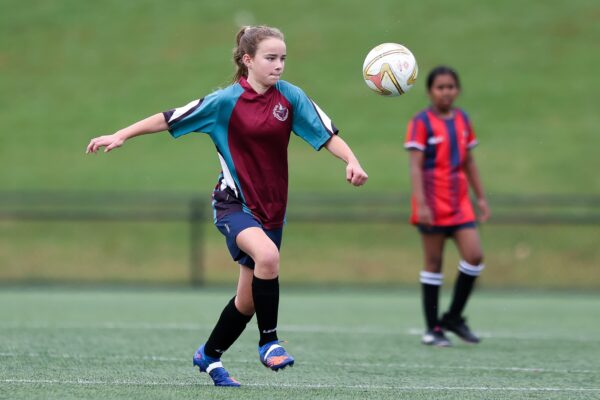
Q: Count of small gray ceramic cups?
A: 0